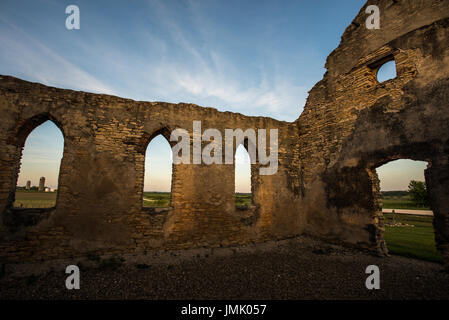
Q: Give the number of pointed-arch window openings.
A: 3